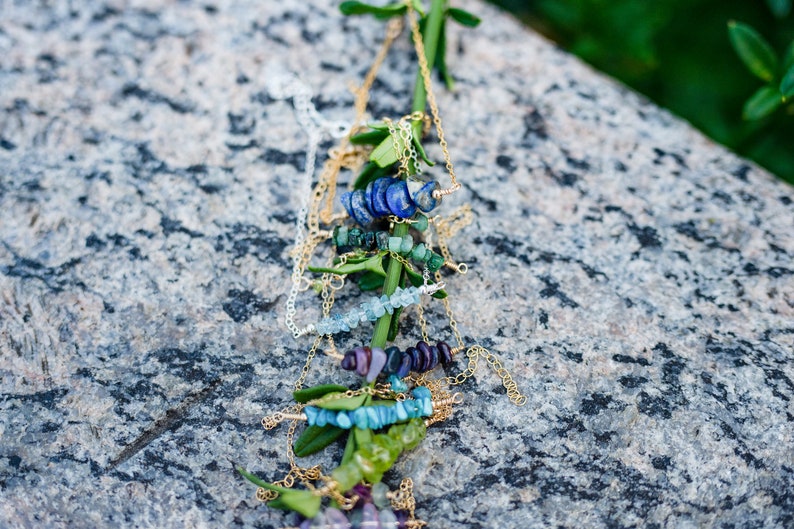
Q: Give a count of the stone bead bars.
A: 7